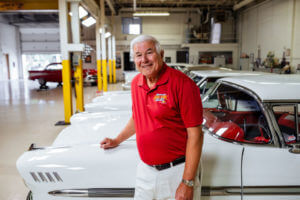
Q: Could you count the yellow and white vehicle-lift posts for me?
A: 6